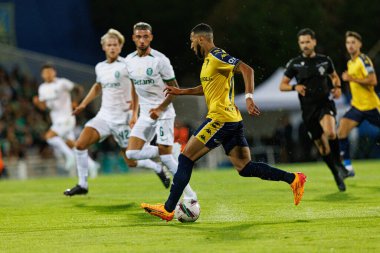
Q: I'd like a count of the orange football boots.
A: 2